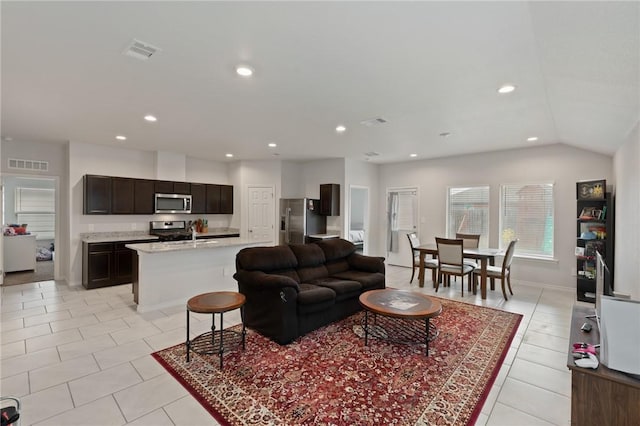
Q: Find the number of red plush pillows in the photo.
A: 0